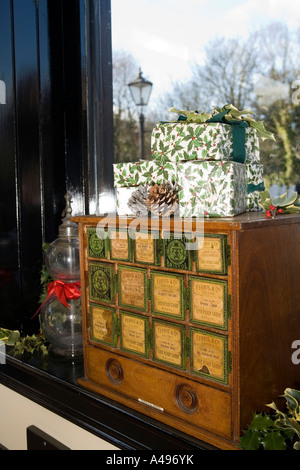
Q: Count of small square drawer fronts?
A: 13